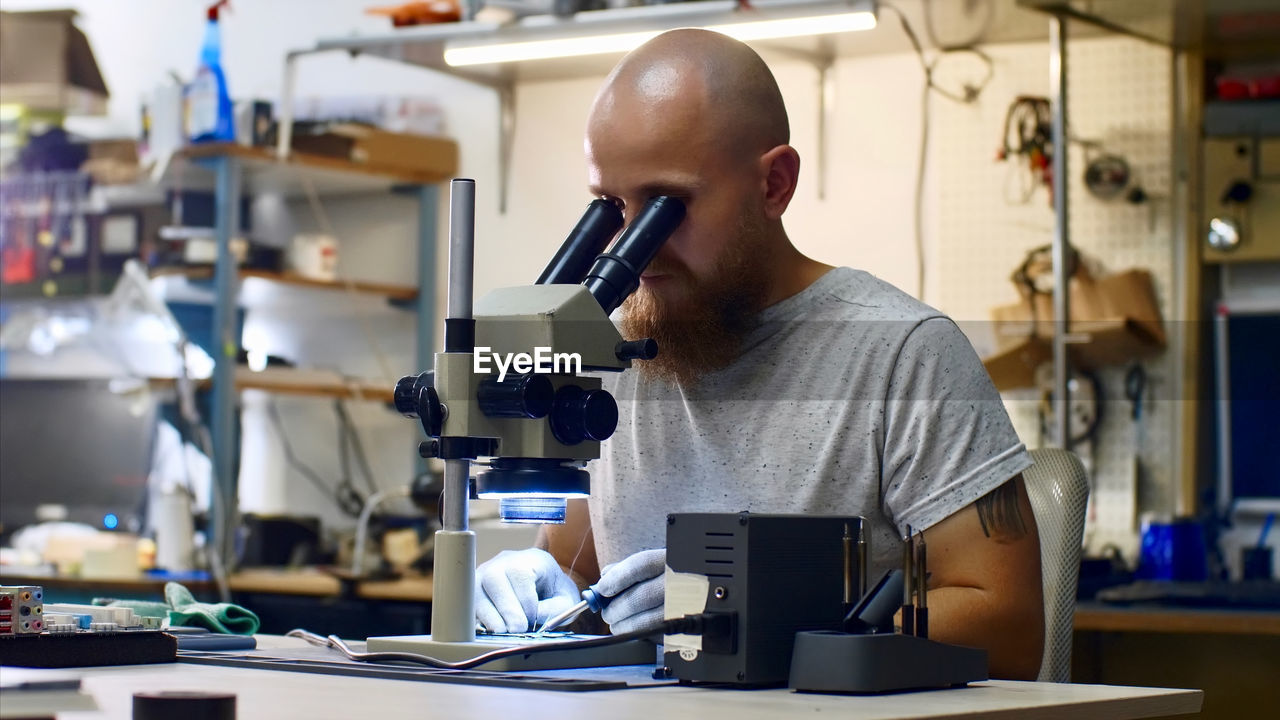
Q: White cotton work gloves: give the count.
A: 2